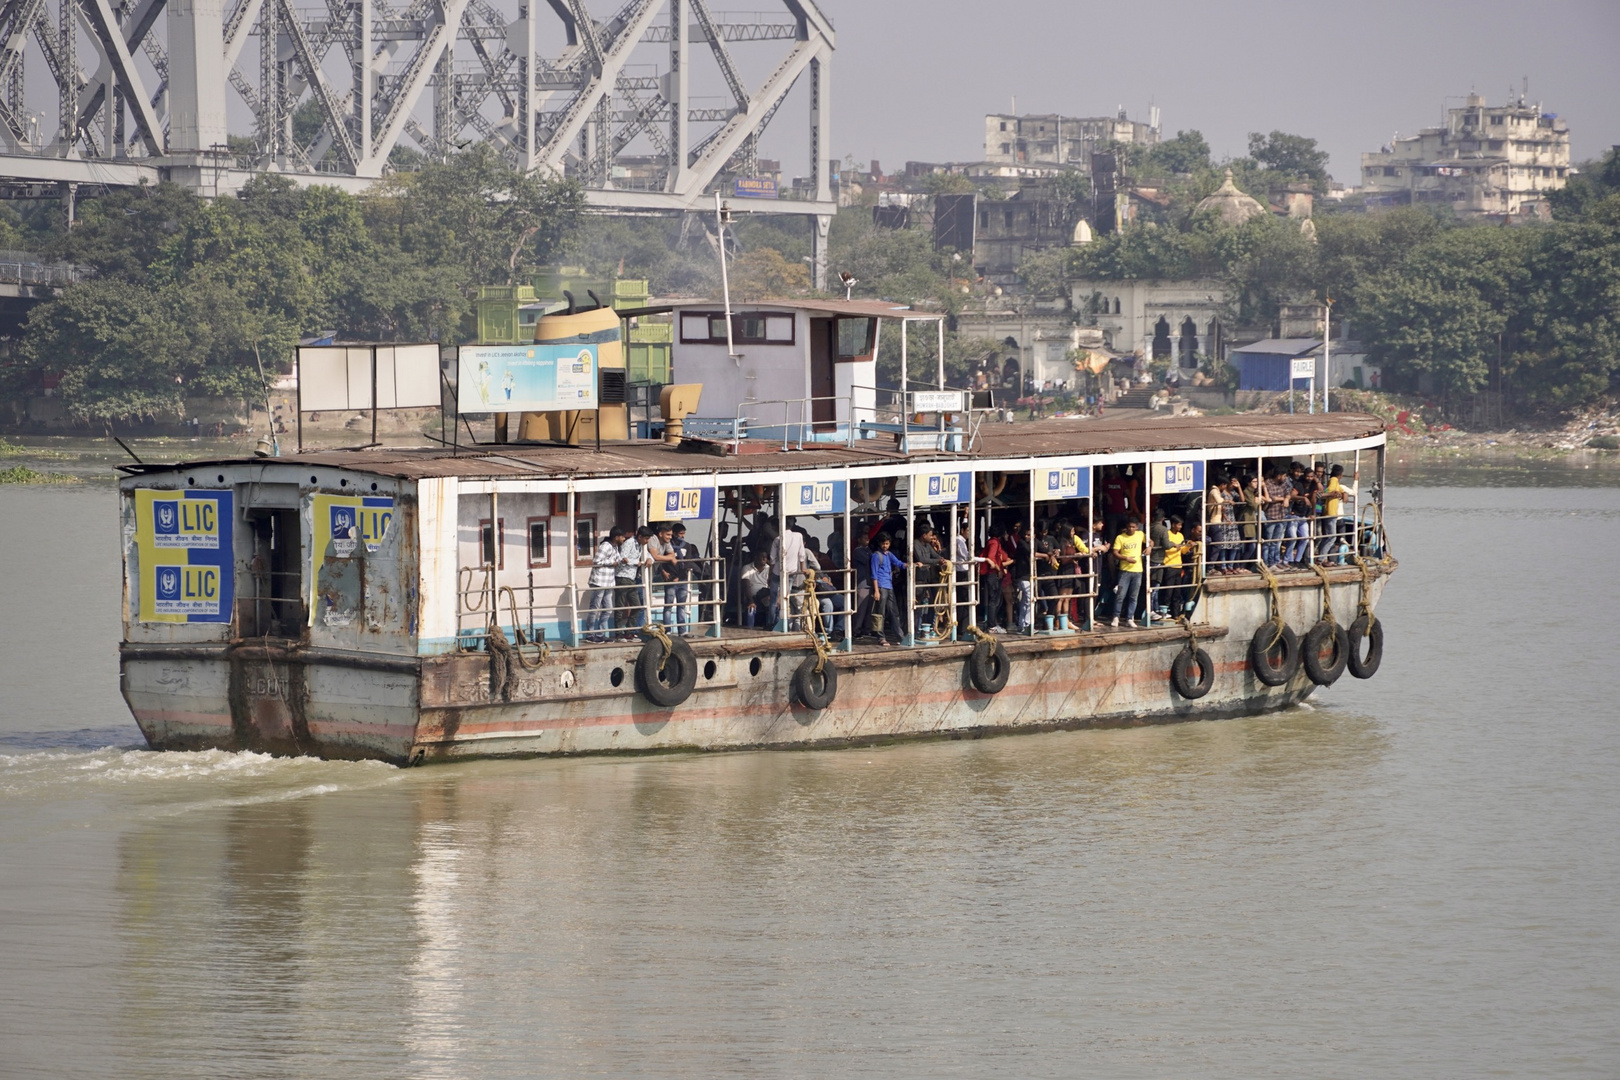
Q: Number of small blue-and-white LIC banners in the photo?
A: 5